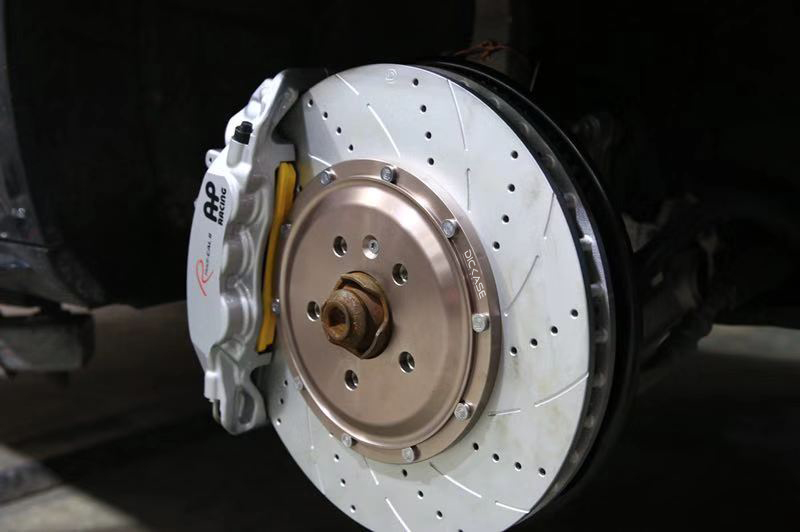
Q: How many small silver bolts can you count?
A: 10